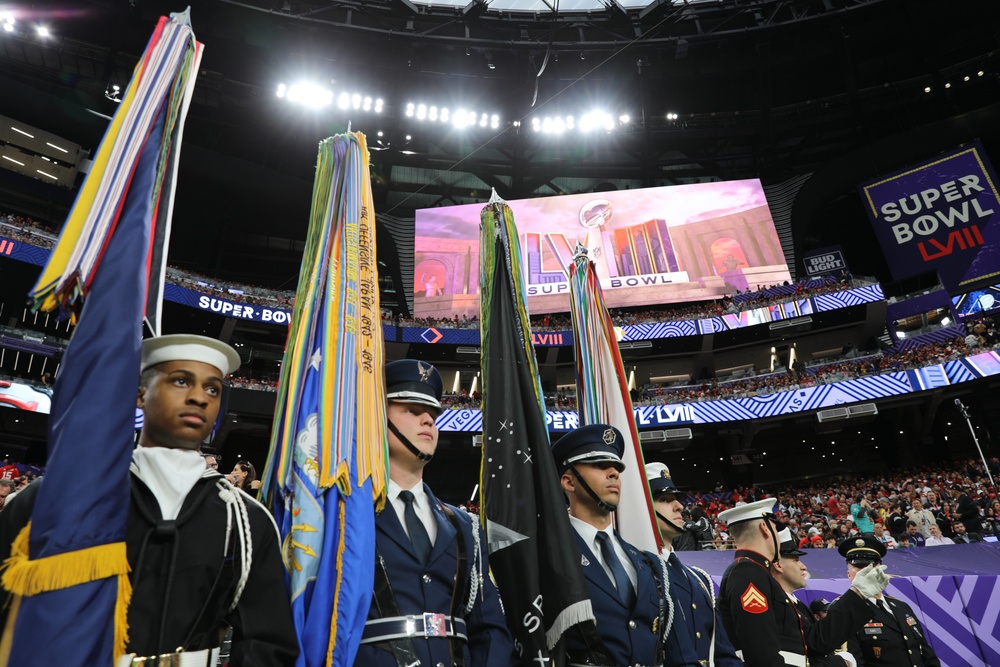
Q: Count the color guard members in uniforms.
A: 7